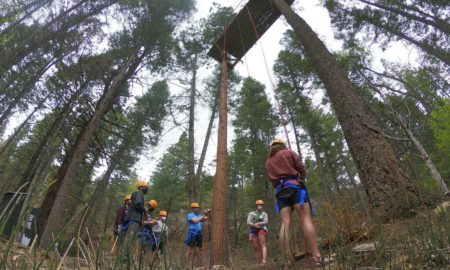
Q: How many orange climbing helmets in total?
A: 7